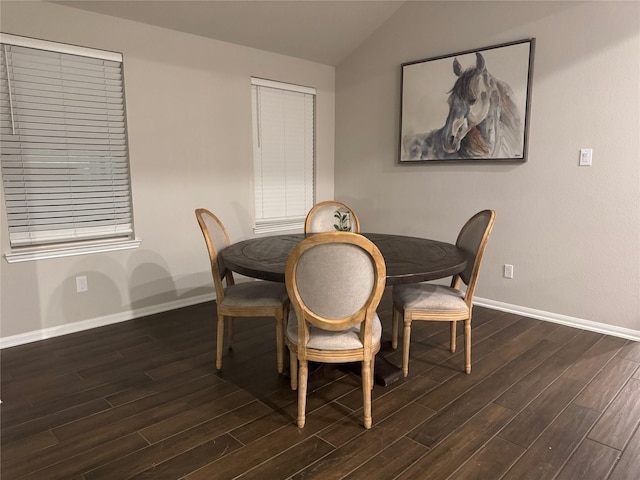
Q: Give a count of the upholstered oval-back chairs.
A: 4